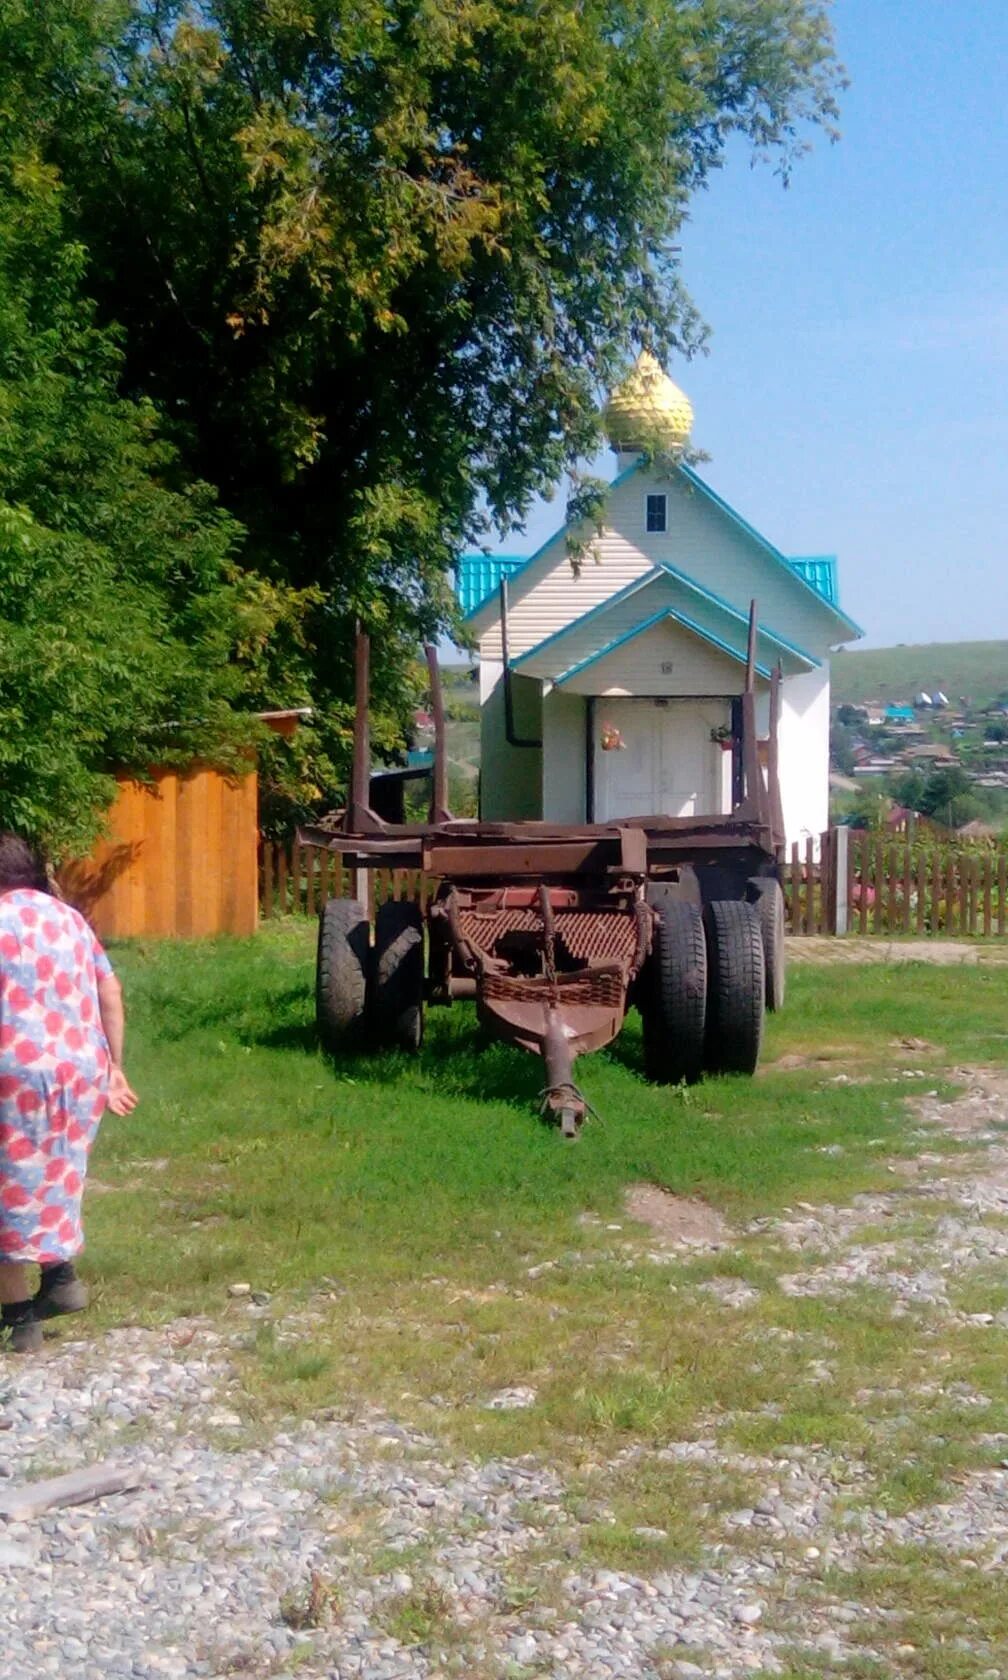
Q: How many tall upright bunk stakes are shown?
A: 4